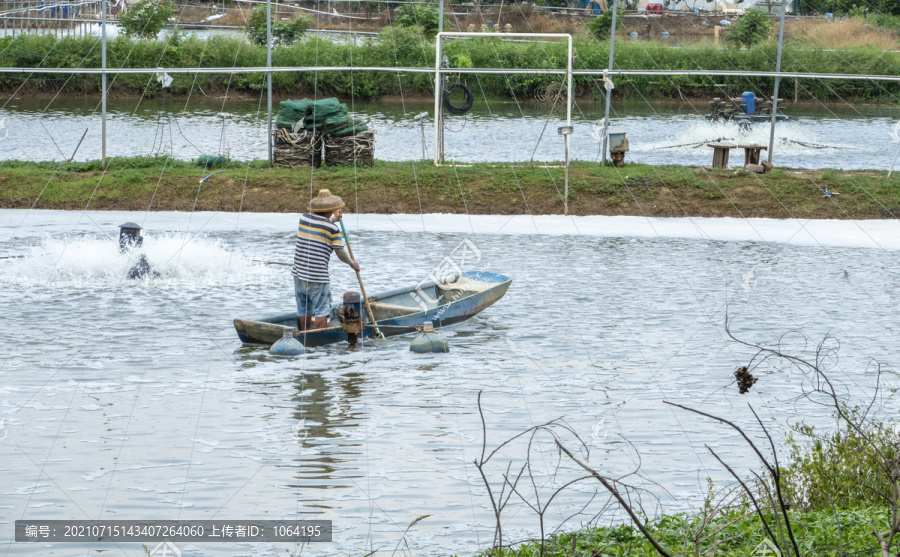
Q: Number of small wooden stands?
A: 2